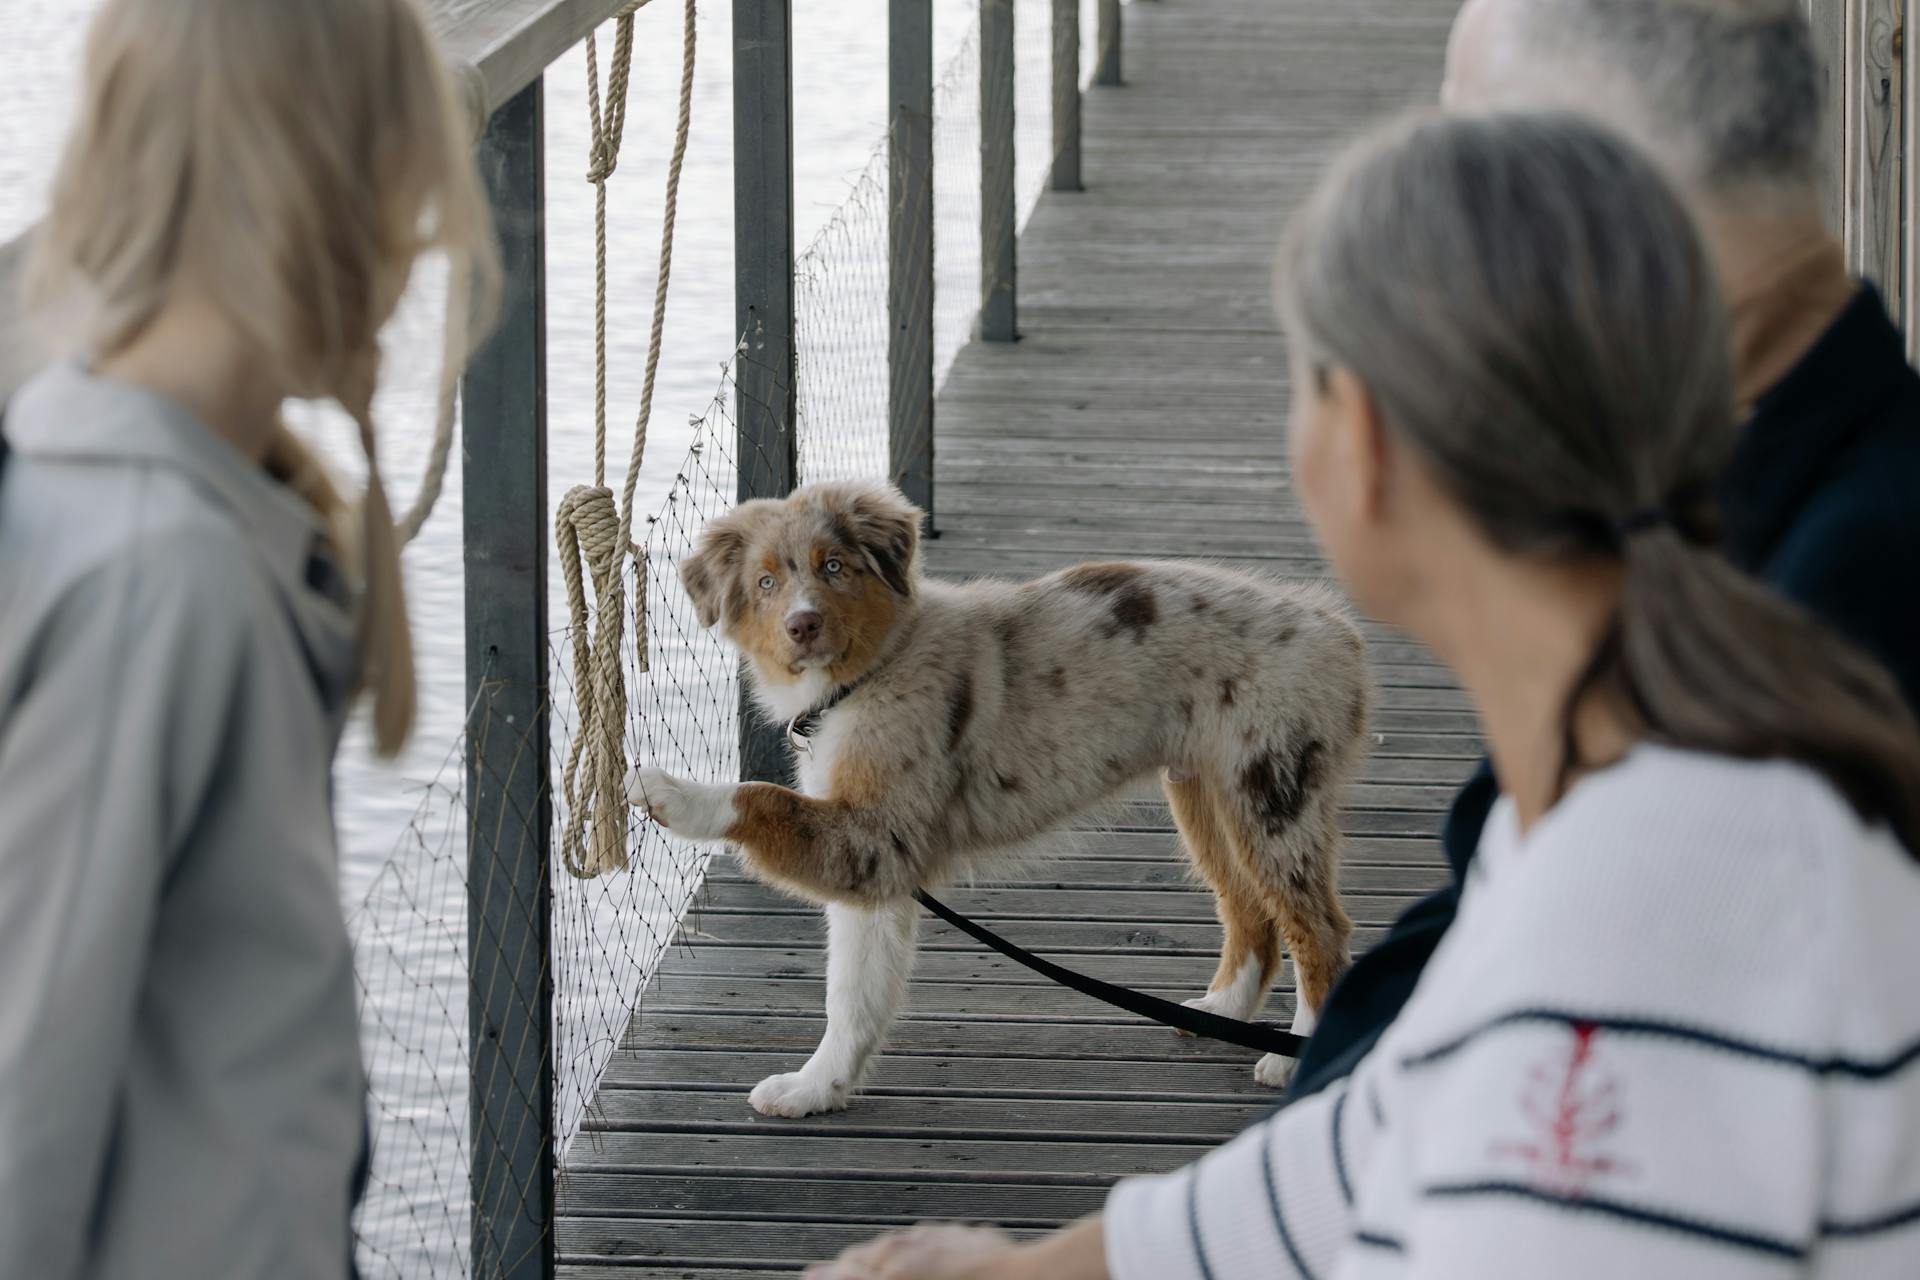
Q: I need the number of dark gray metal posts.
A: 6